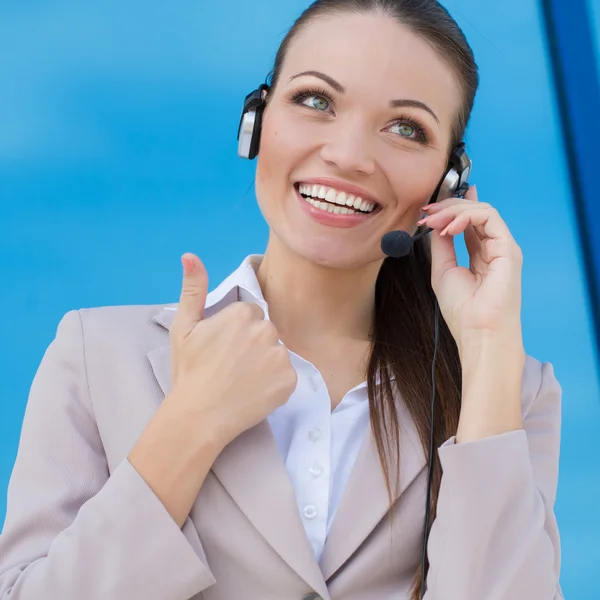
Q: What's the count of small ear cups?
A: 2